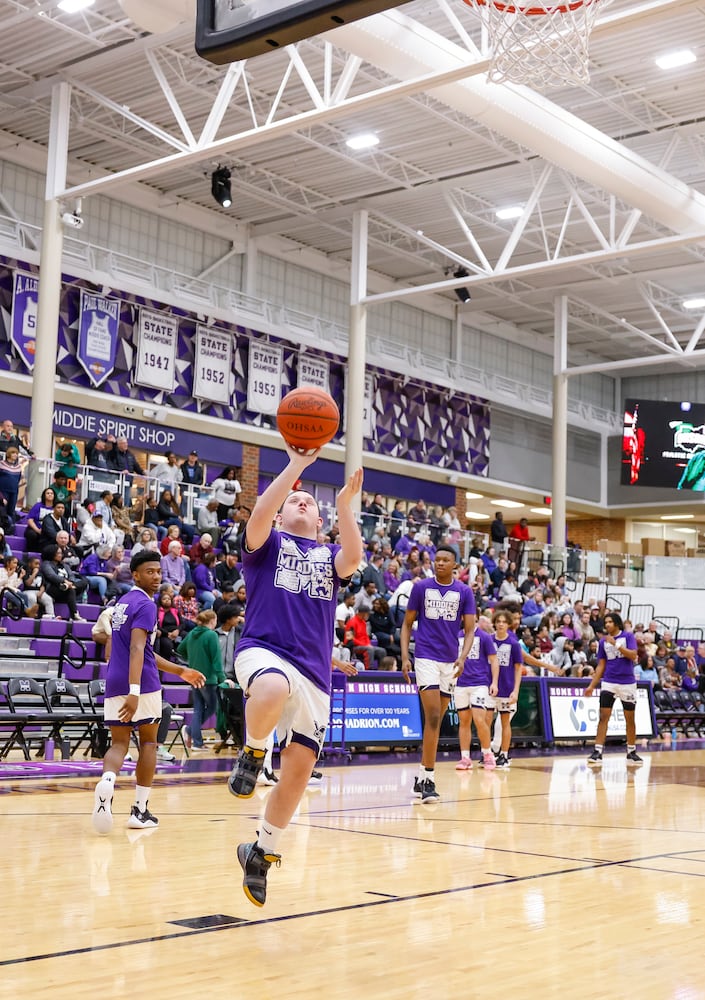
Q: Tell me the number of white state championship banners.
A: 5